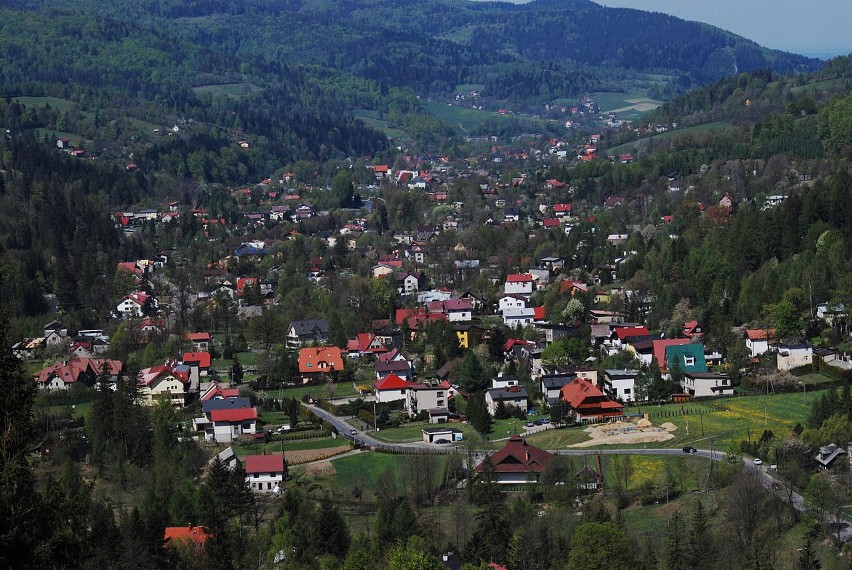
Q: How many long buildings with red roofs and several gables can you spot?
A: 1